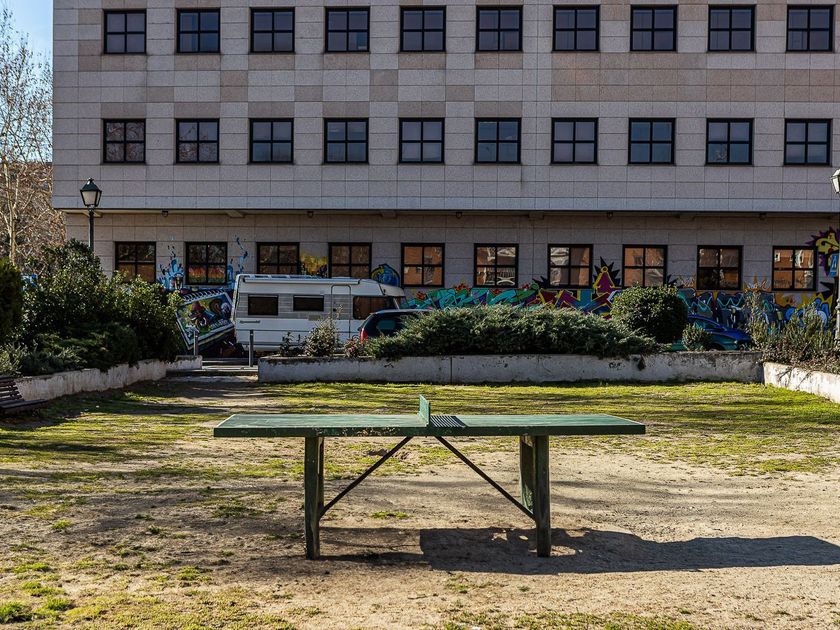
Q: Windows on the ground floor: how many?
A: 10